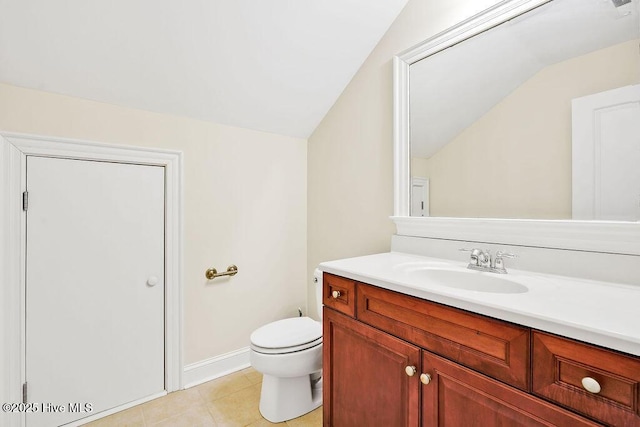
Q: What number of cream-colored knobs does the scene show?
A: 4